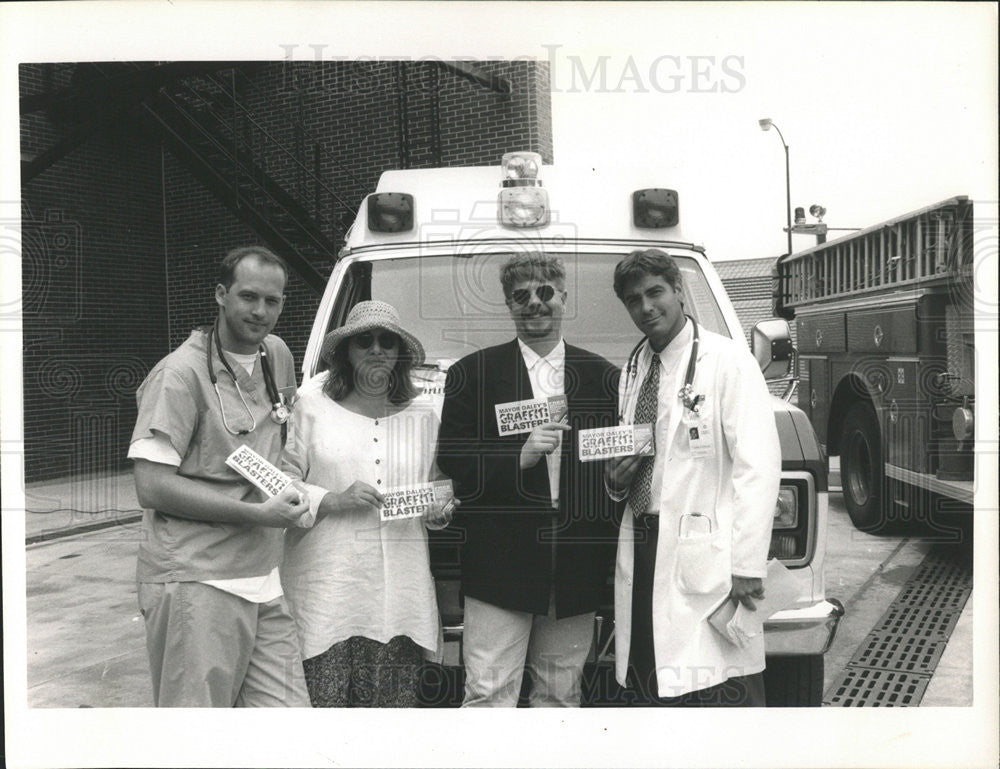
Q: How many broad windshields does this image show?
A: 1